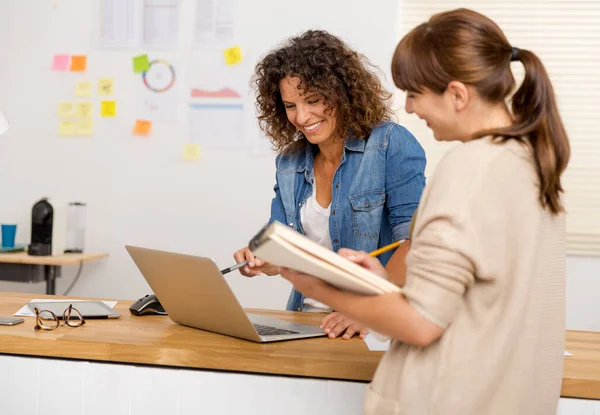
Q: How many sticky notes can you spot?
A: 13